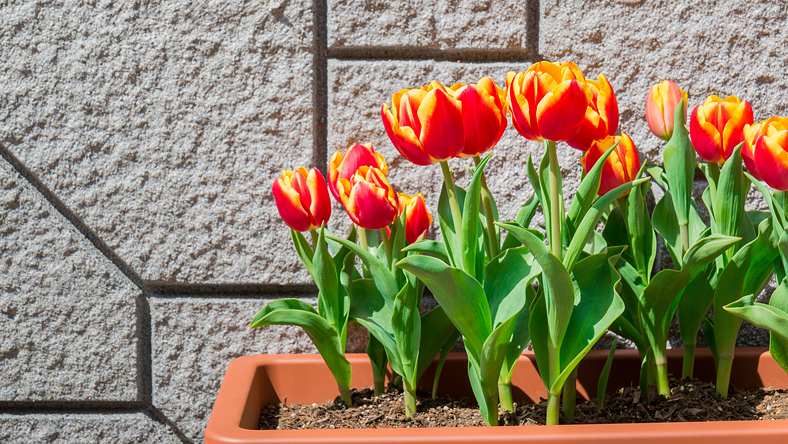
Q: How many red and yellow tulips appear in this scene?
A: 12